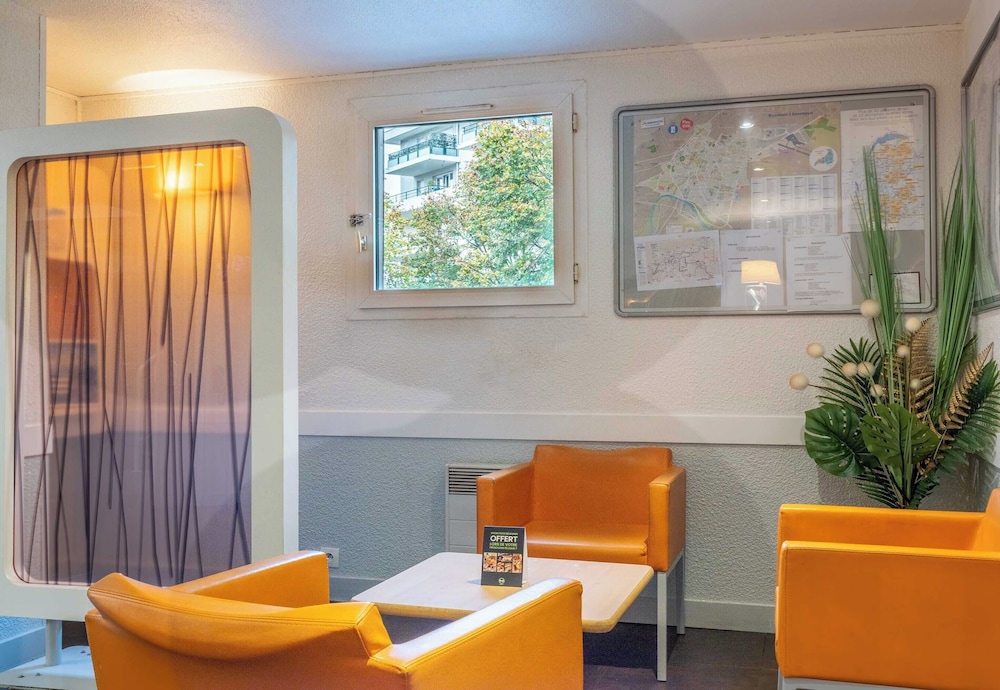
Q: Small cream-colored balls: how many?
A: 9